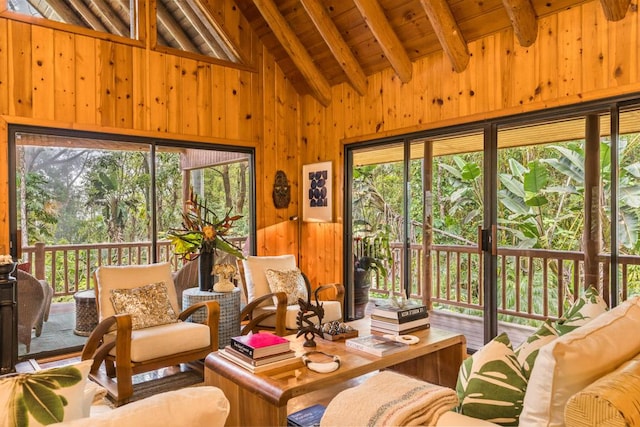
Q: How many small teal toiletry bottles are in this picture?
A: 0